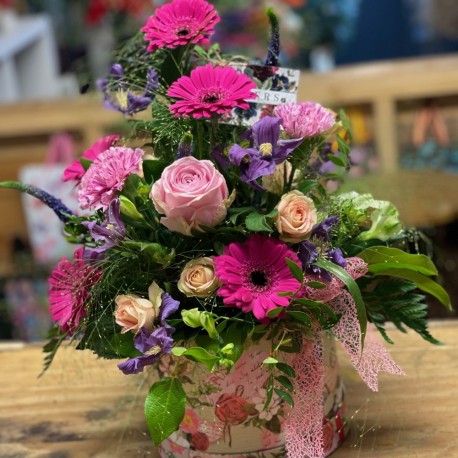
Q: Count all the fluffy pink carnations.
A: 2